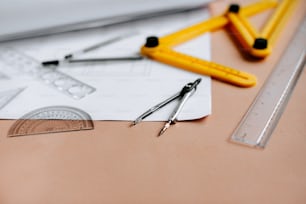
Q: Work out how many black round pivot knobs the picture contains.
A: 3